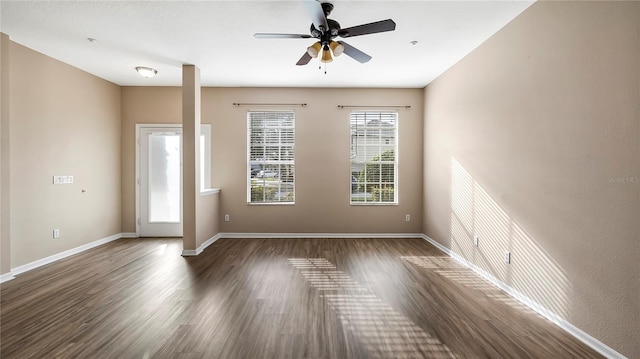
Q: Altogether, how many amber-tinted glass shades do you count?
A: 3